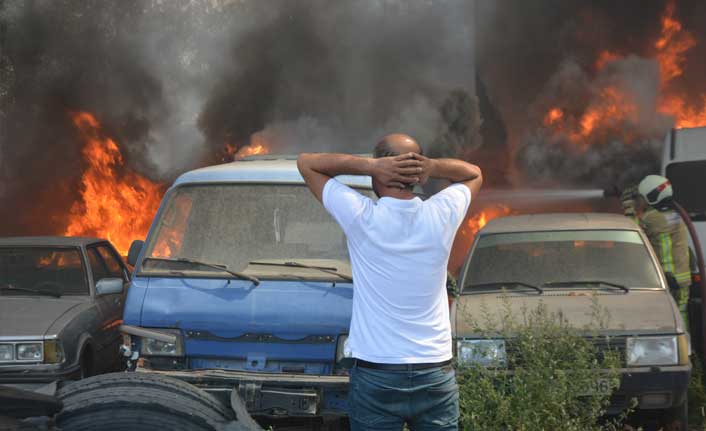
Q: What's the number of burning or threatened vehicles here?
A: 4